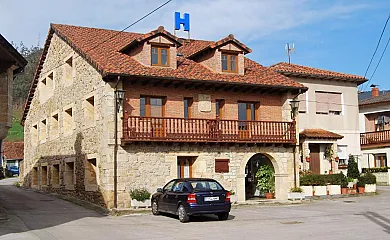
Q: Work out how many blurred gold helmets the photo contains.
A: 0